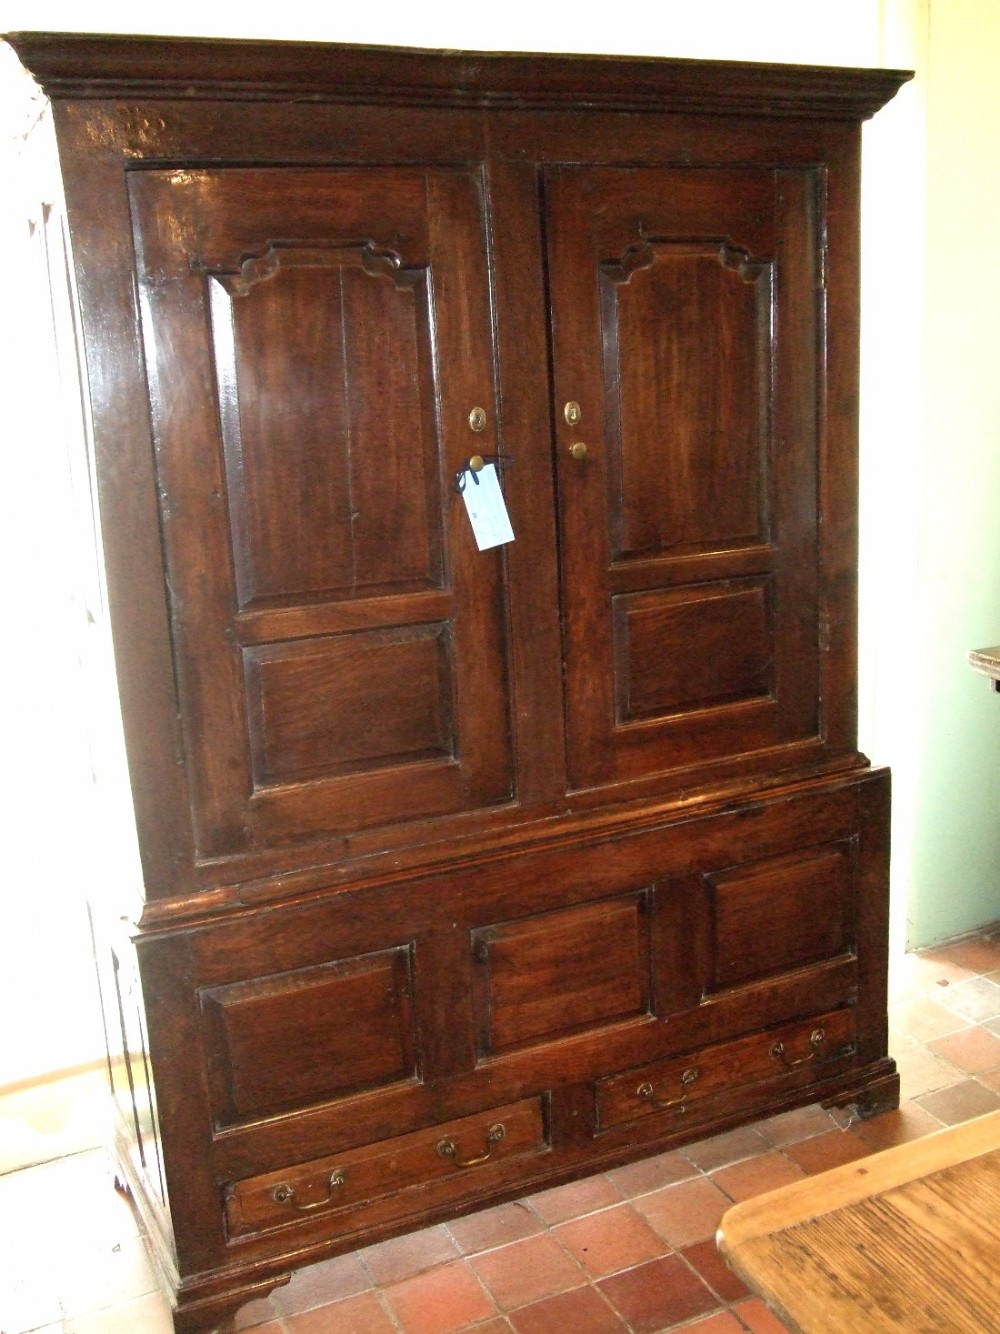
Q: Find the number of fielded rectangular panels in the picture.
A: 5